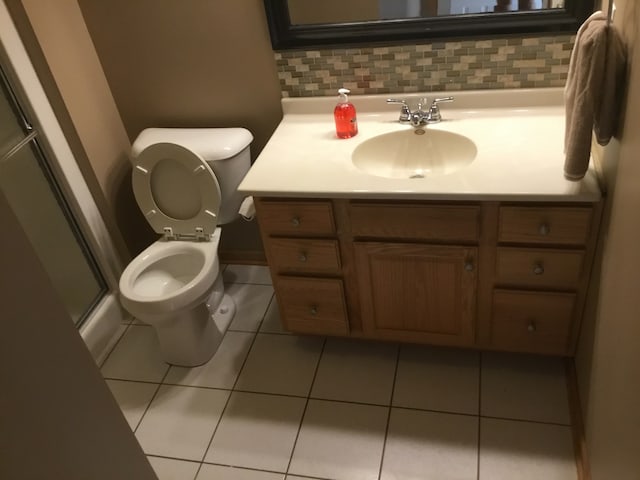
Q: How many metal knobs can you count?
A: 7